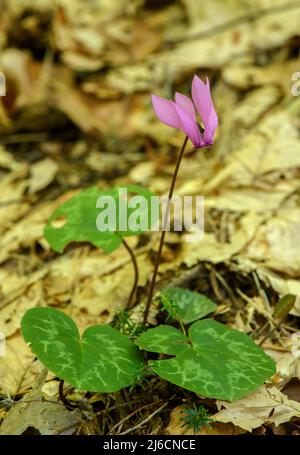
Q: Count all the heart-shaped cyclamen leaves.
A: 4